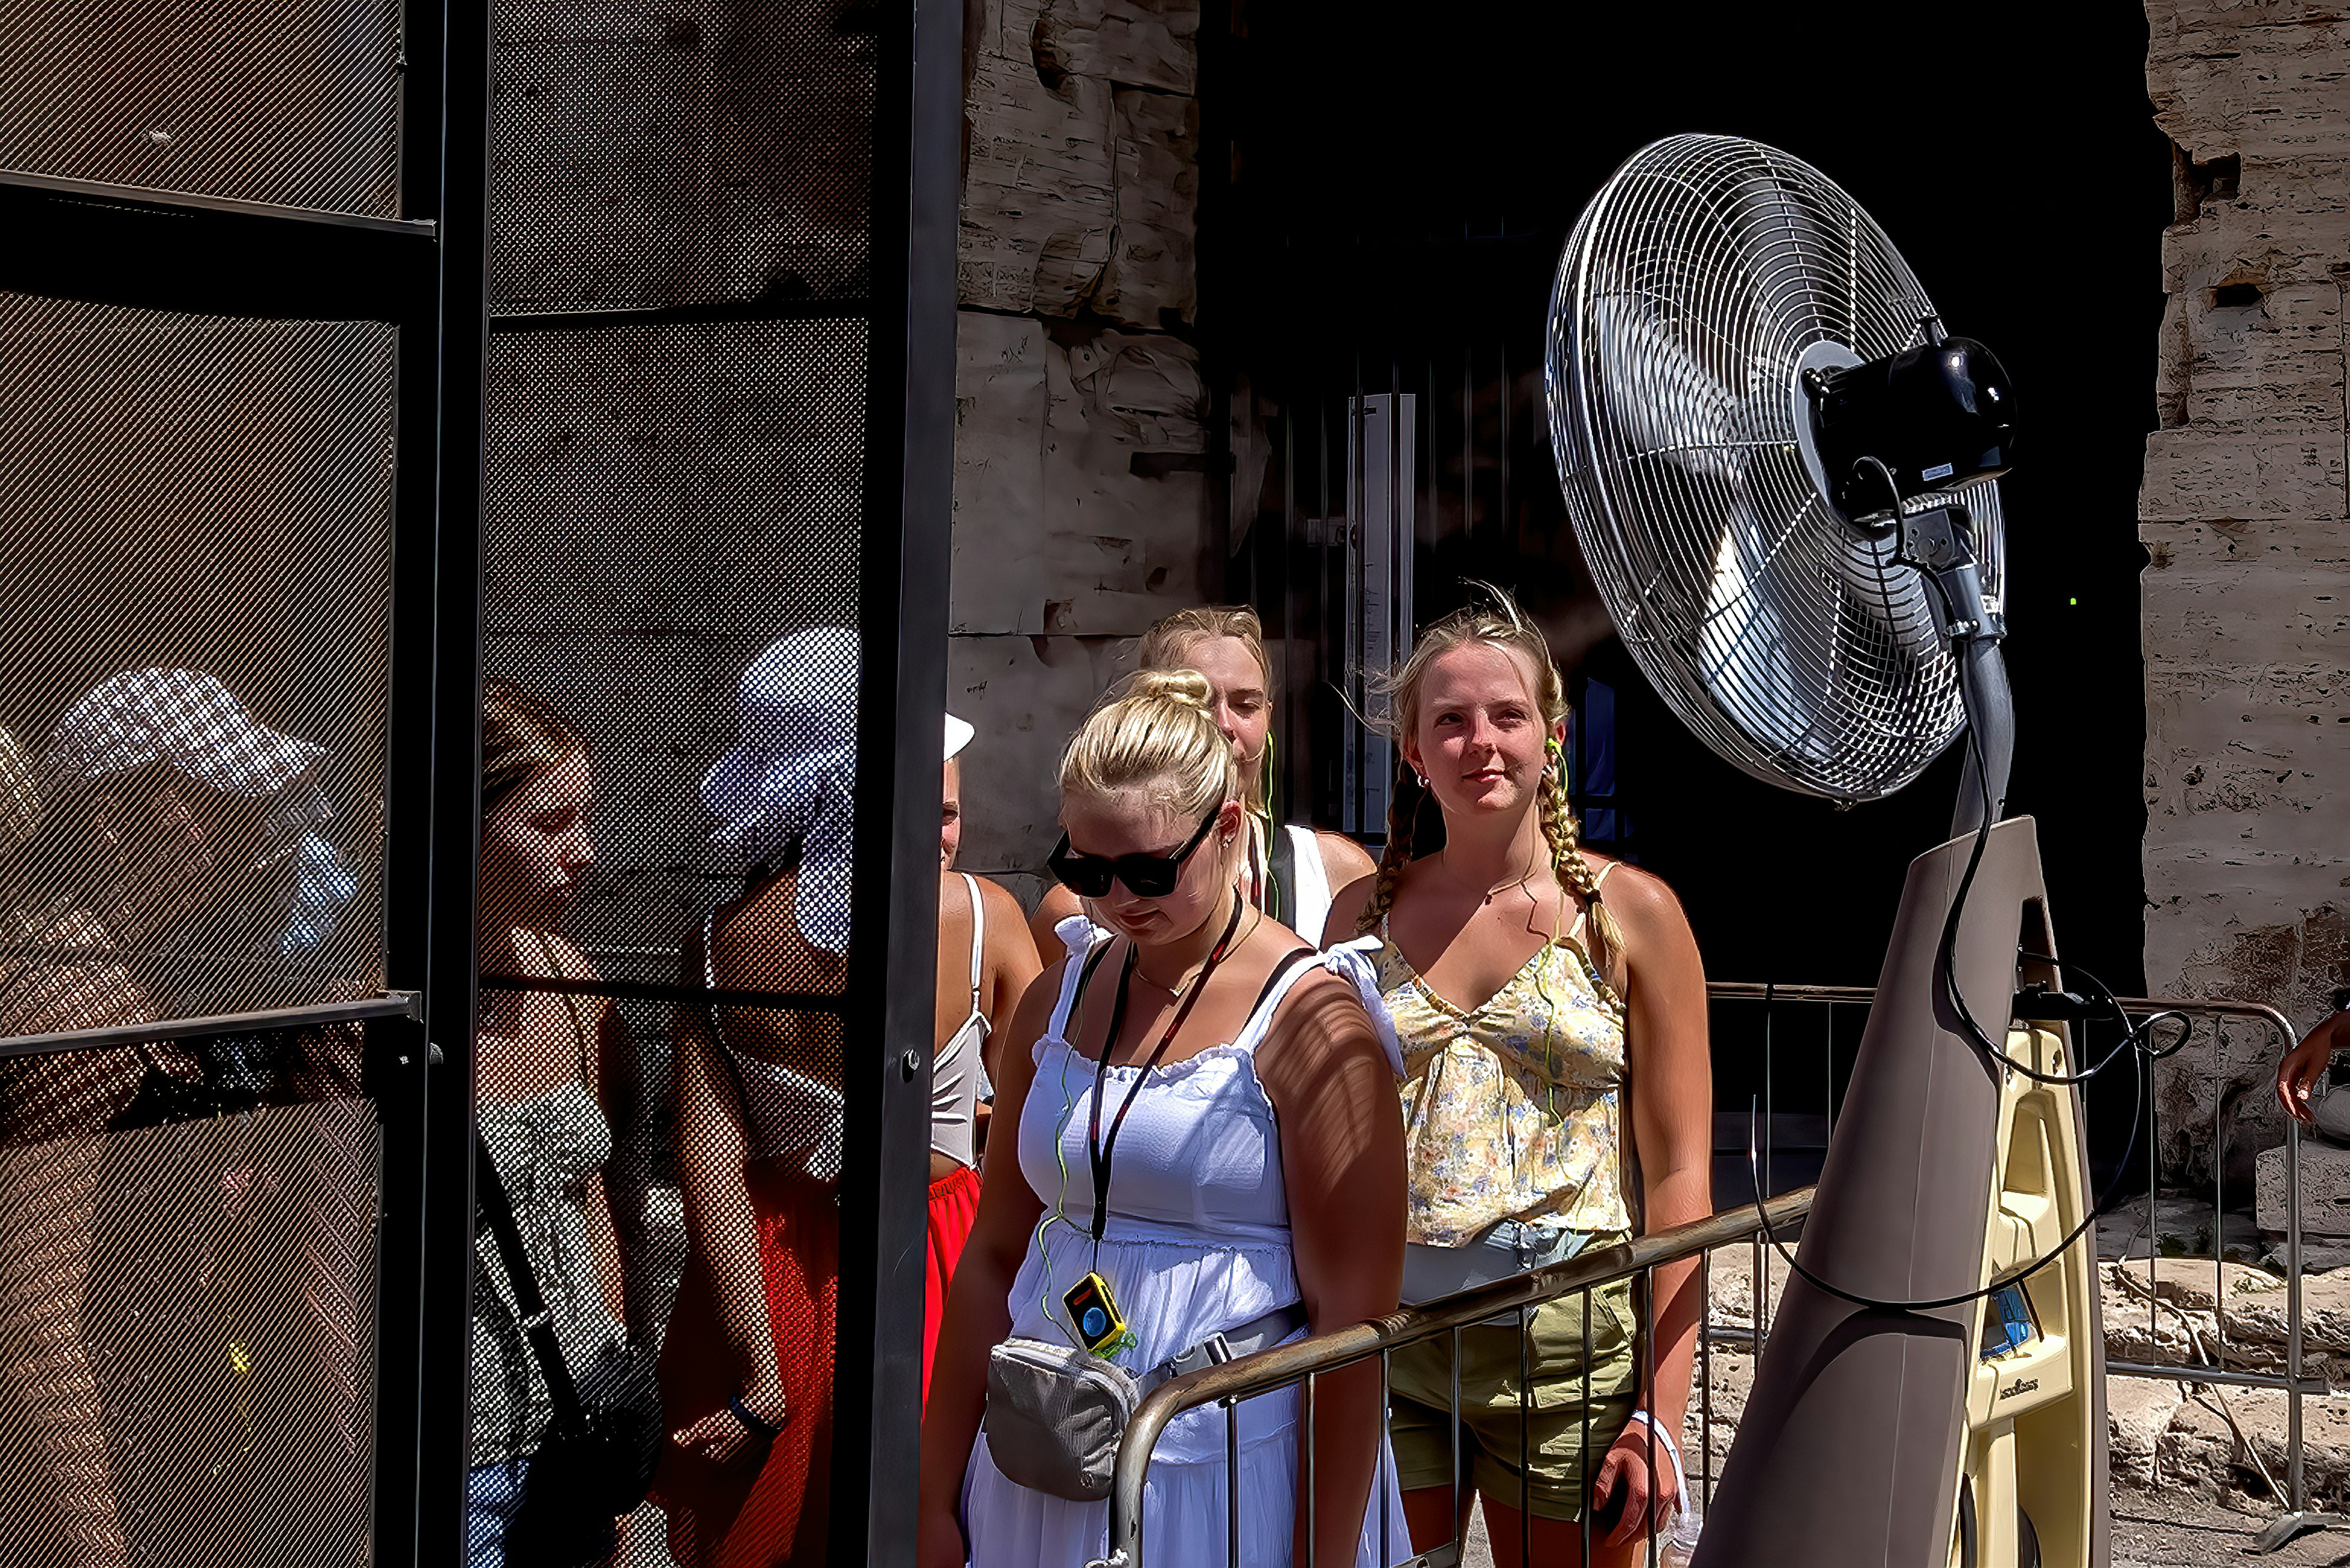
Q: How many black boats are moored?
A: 0